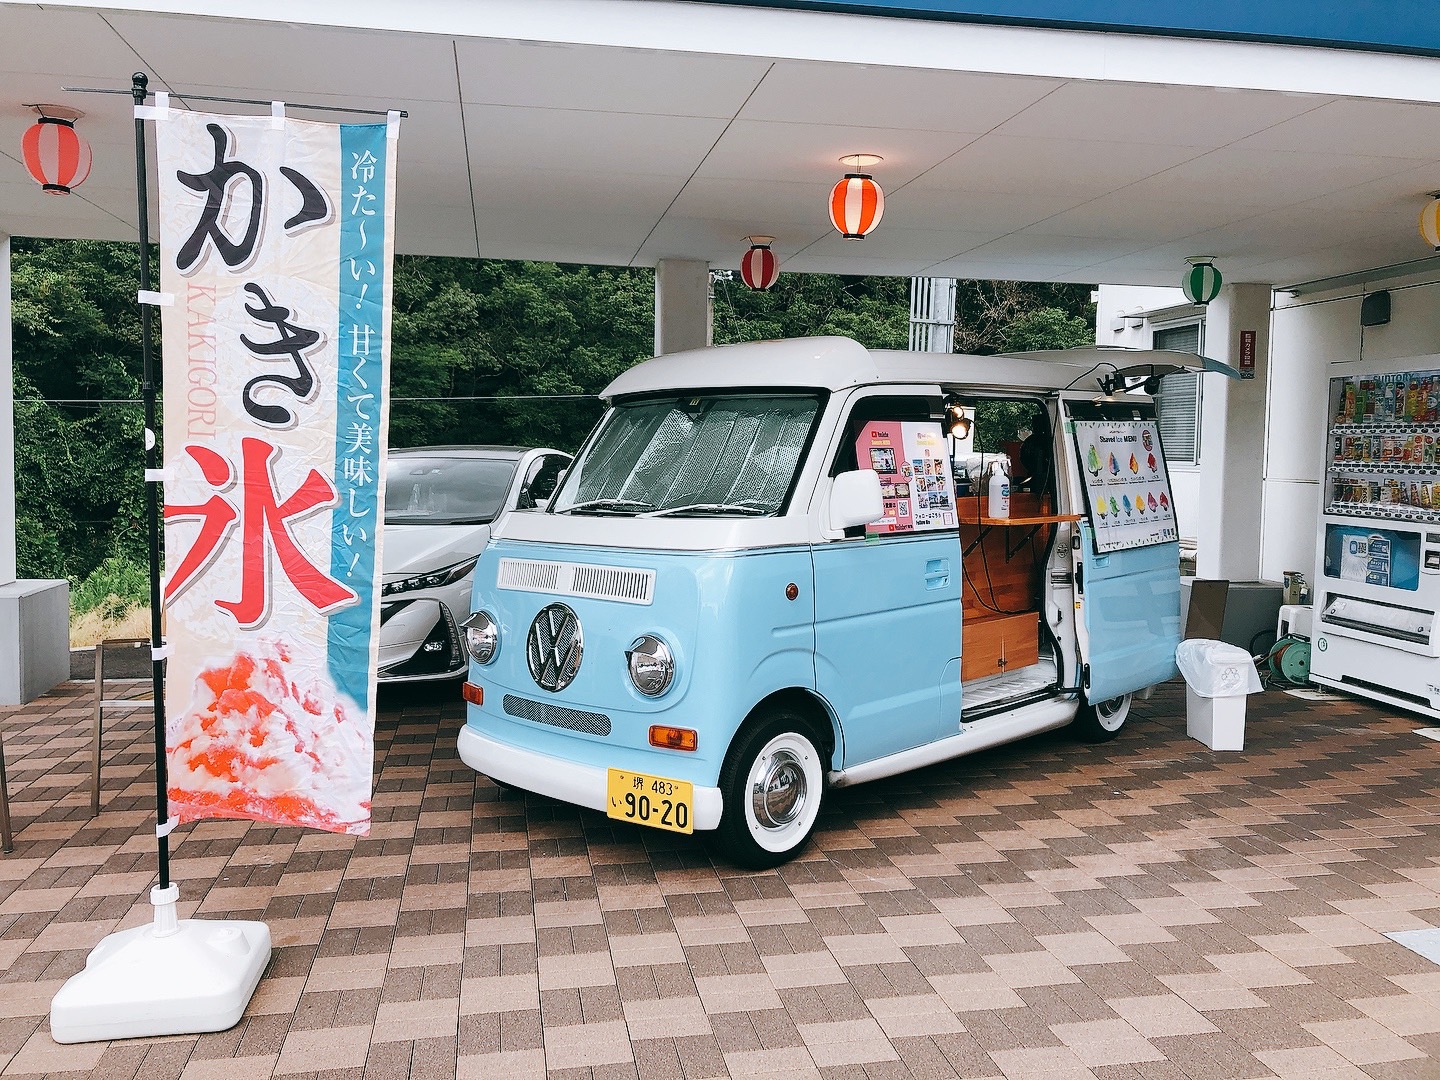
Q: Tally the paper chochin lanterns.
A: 5